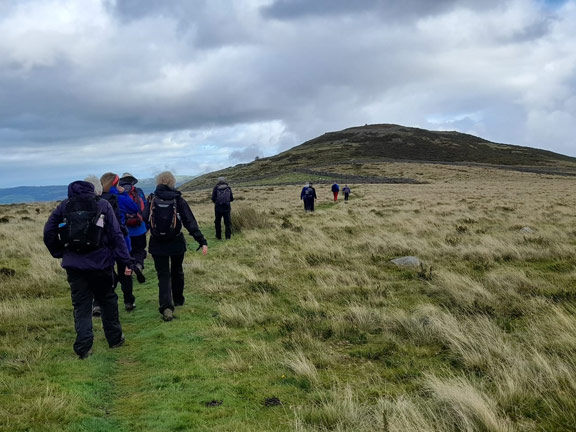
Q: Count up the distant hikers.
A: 4